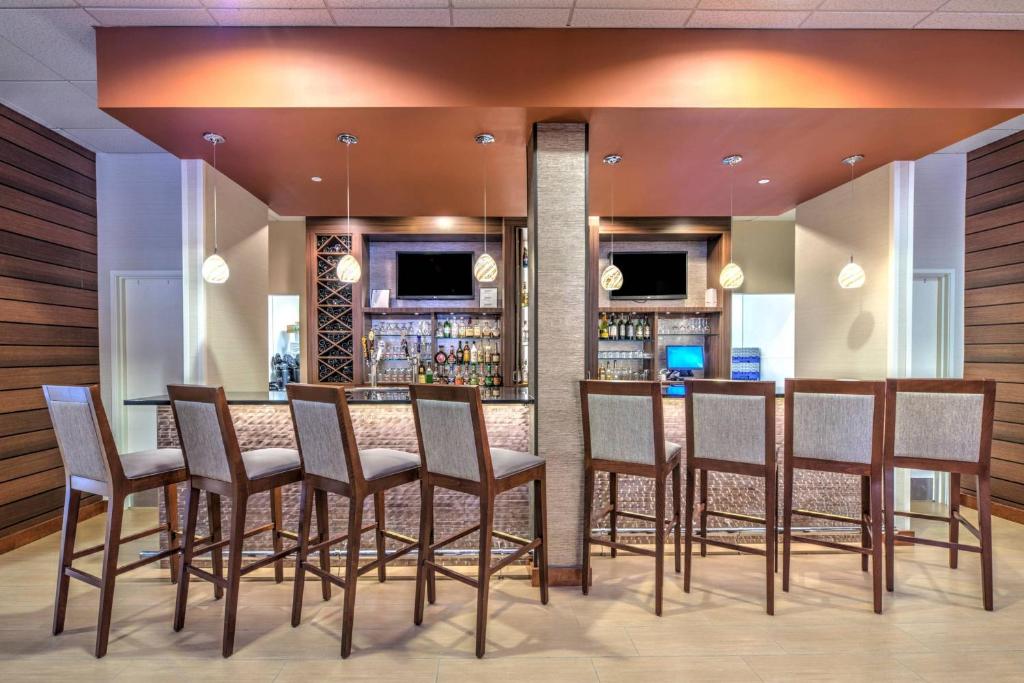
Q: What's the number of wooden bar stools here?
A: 8